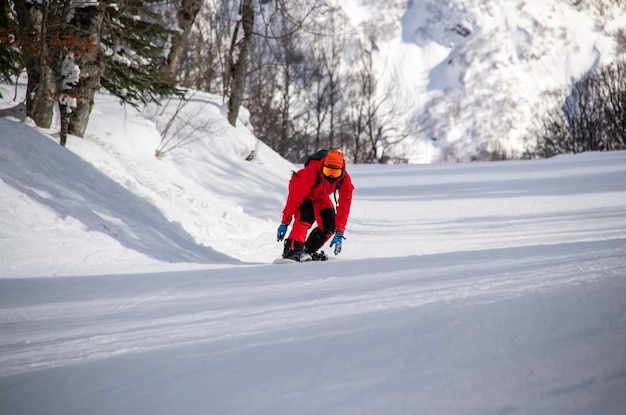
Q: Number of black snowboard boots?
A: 2